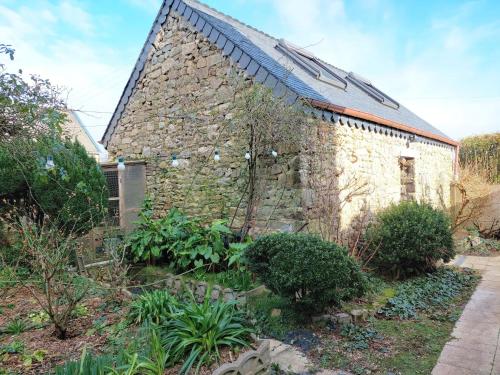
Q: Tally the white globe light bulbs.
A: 6